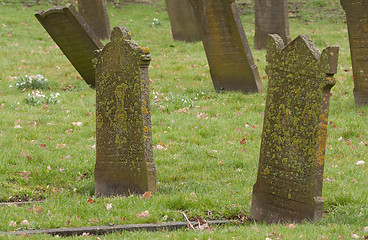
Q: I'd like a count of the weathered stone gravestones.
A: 8